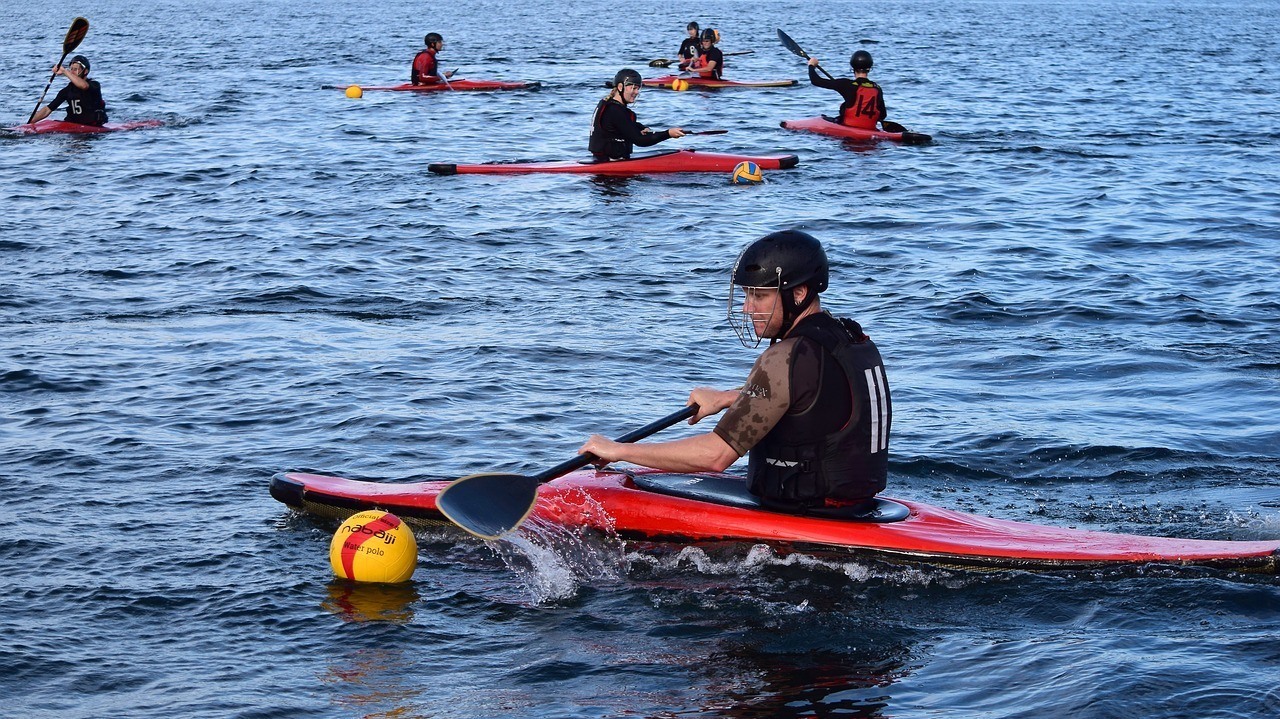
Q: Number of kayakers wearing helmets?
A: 7